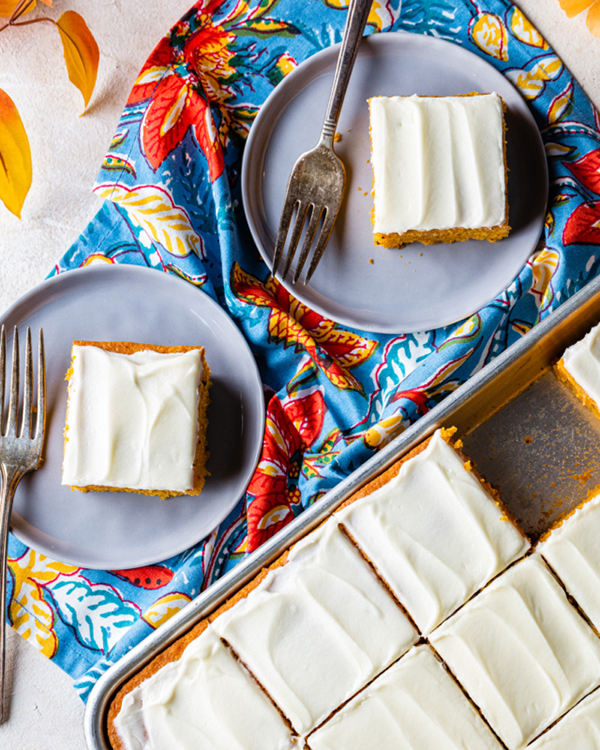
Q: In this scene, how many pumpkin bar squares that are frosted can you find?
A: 10